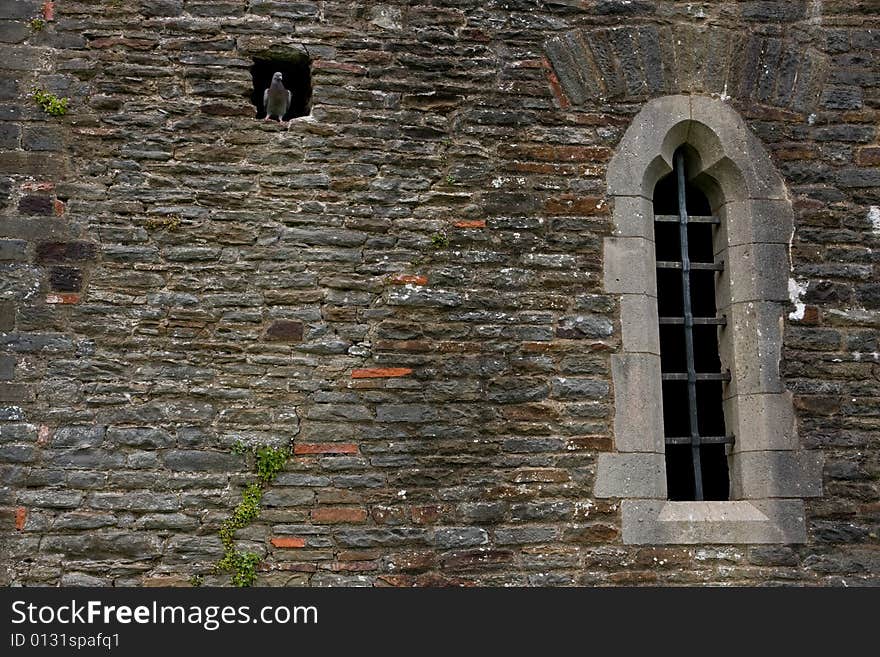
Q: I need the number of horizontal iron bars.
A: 5